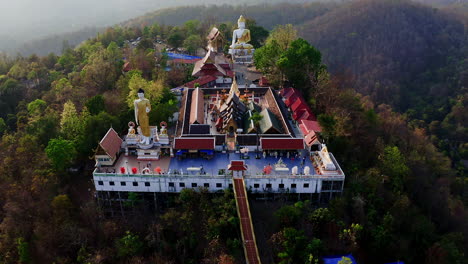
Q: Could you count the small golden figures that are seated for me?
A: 2